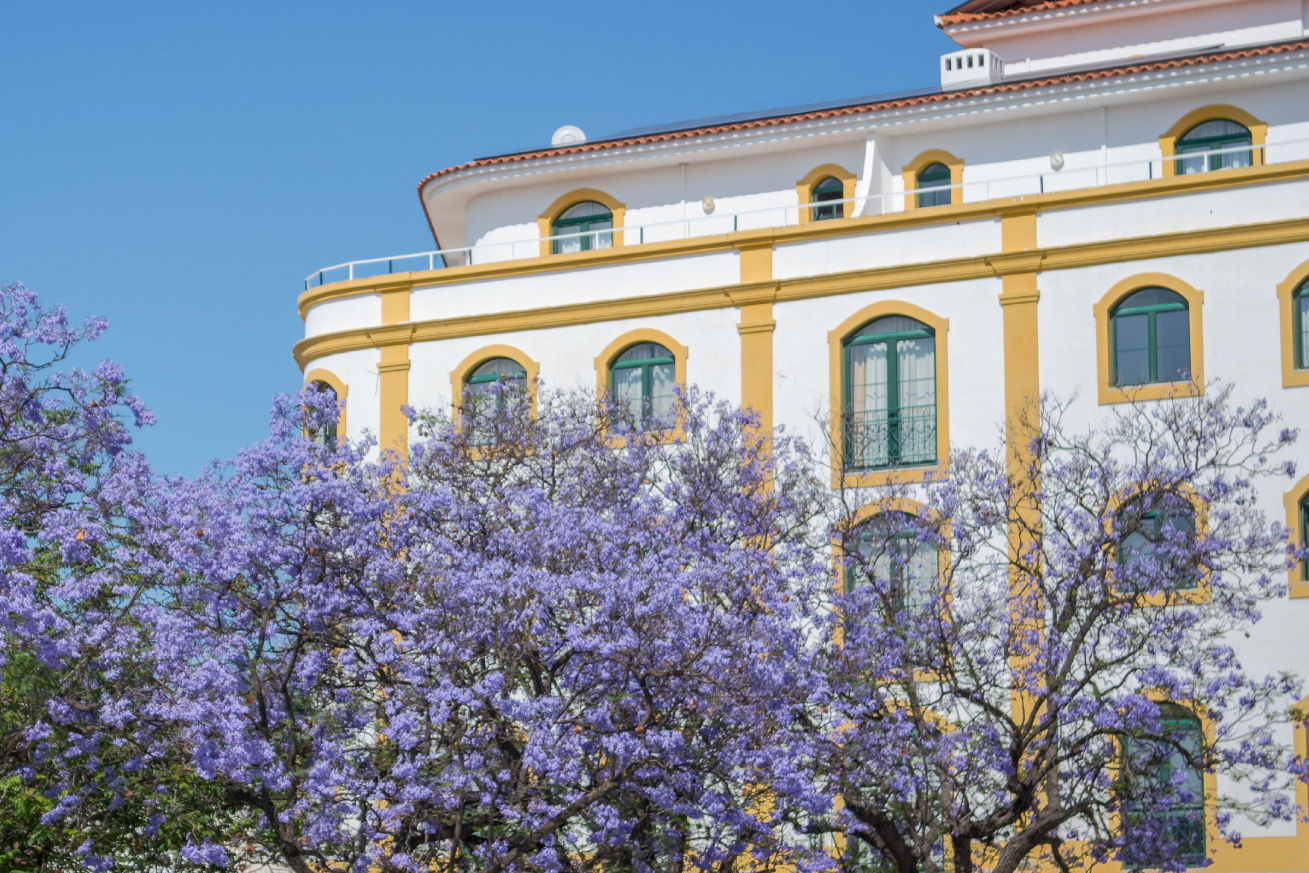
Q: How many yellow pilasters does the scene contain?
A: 3